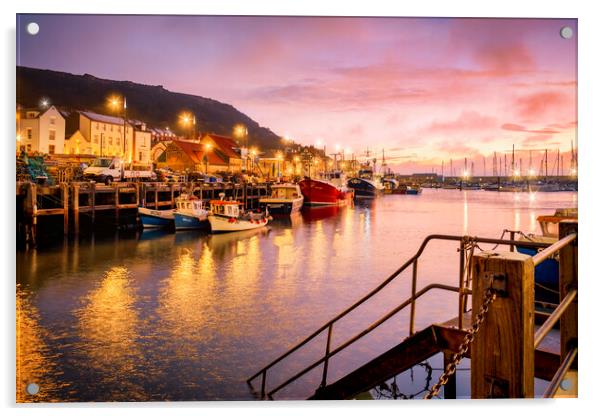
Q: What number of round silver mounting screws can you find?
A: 4